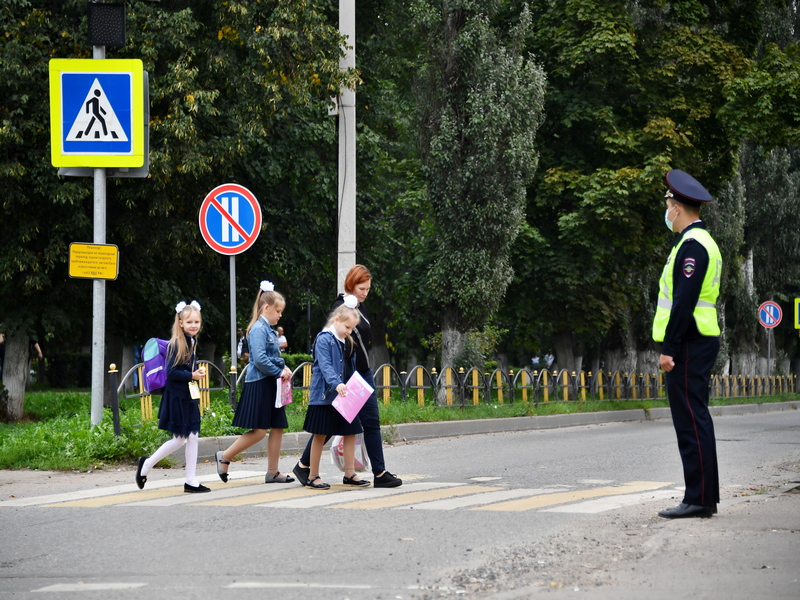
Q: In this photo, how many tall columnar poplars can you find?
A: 1